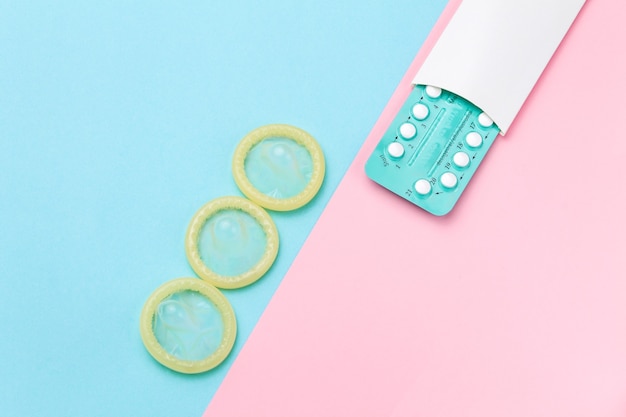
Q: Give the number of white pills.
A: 9